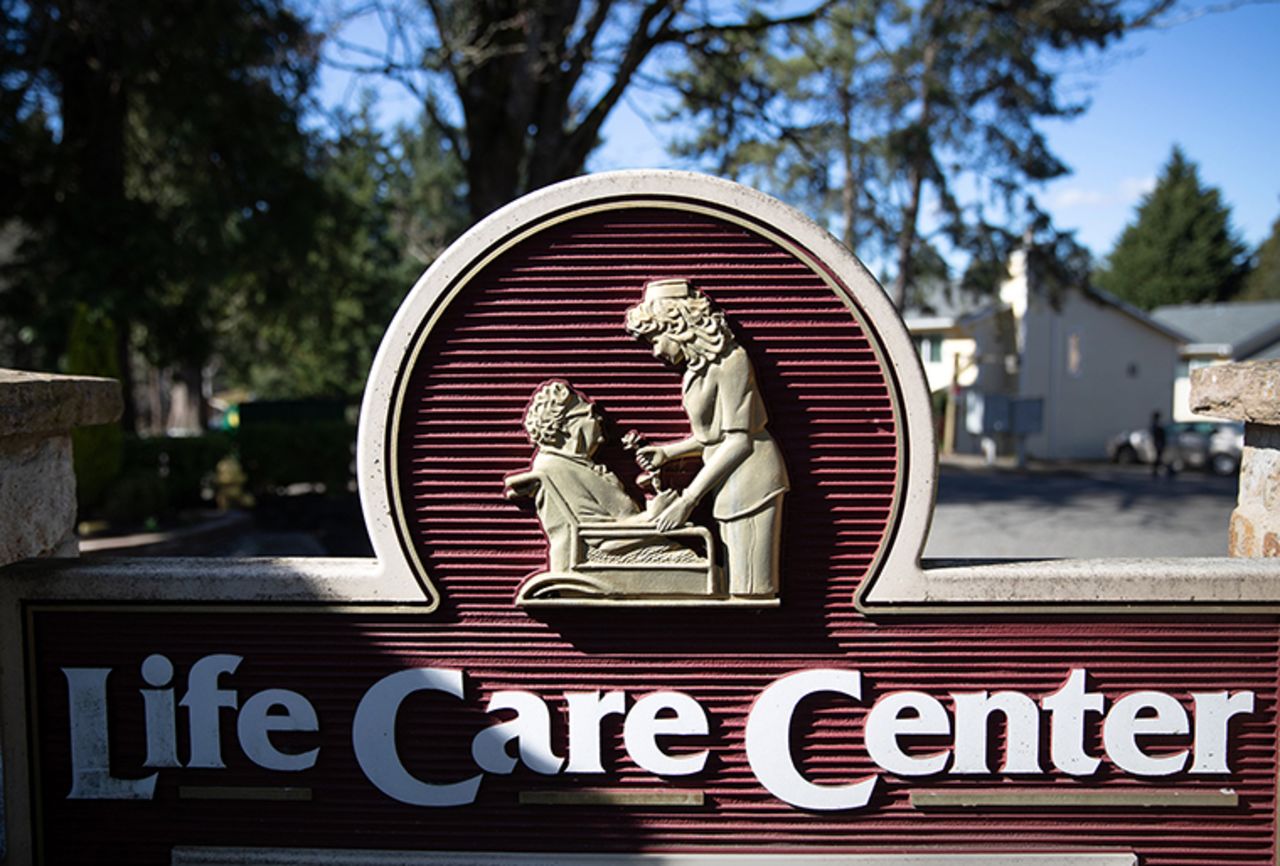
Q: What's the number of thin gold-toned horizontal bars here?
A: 3